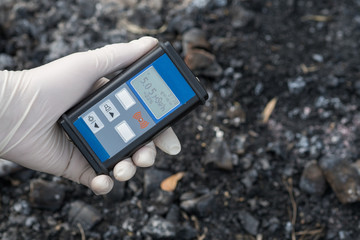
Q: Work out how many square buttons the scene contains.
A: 4